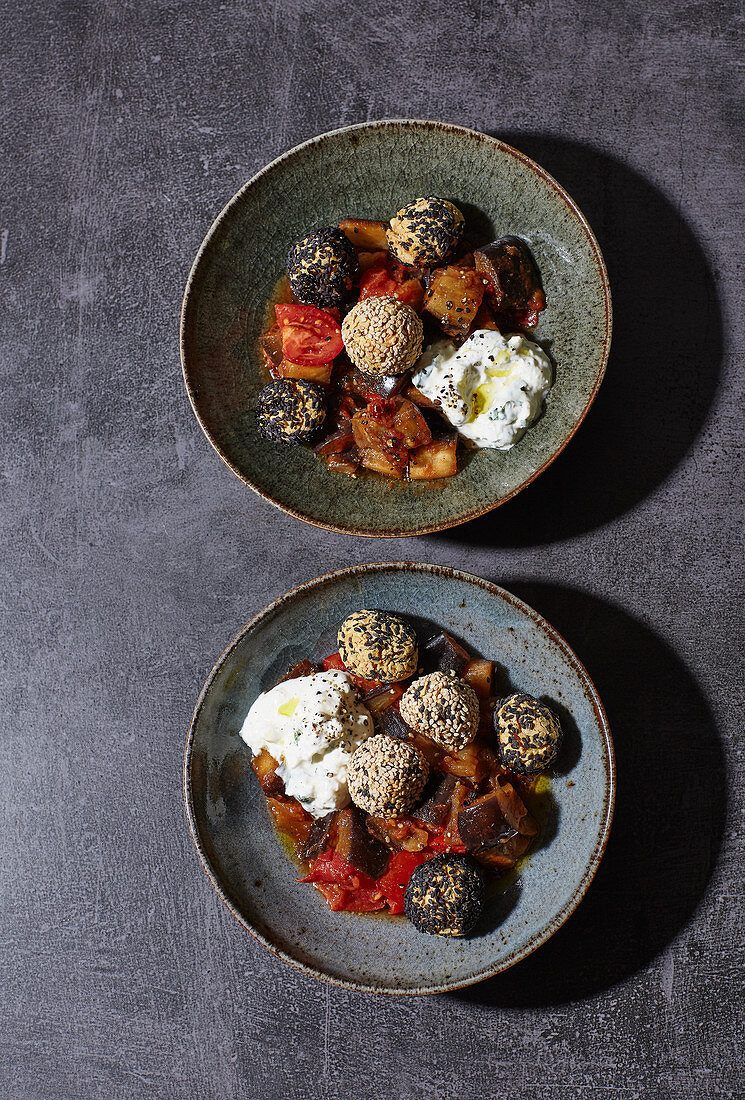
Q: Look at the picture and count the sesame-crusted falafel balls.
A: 9